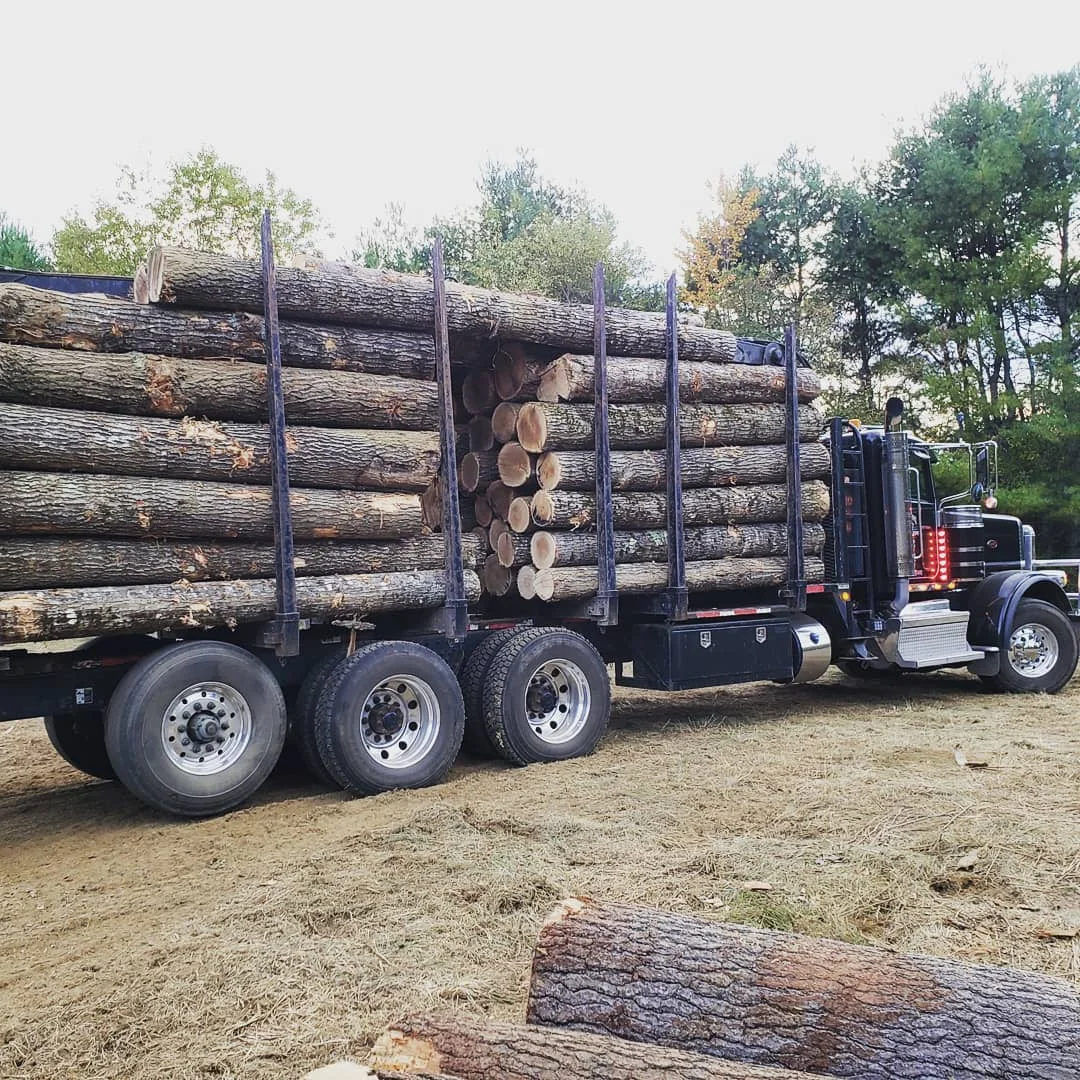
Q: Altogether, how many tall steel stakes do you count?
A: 5